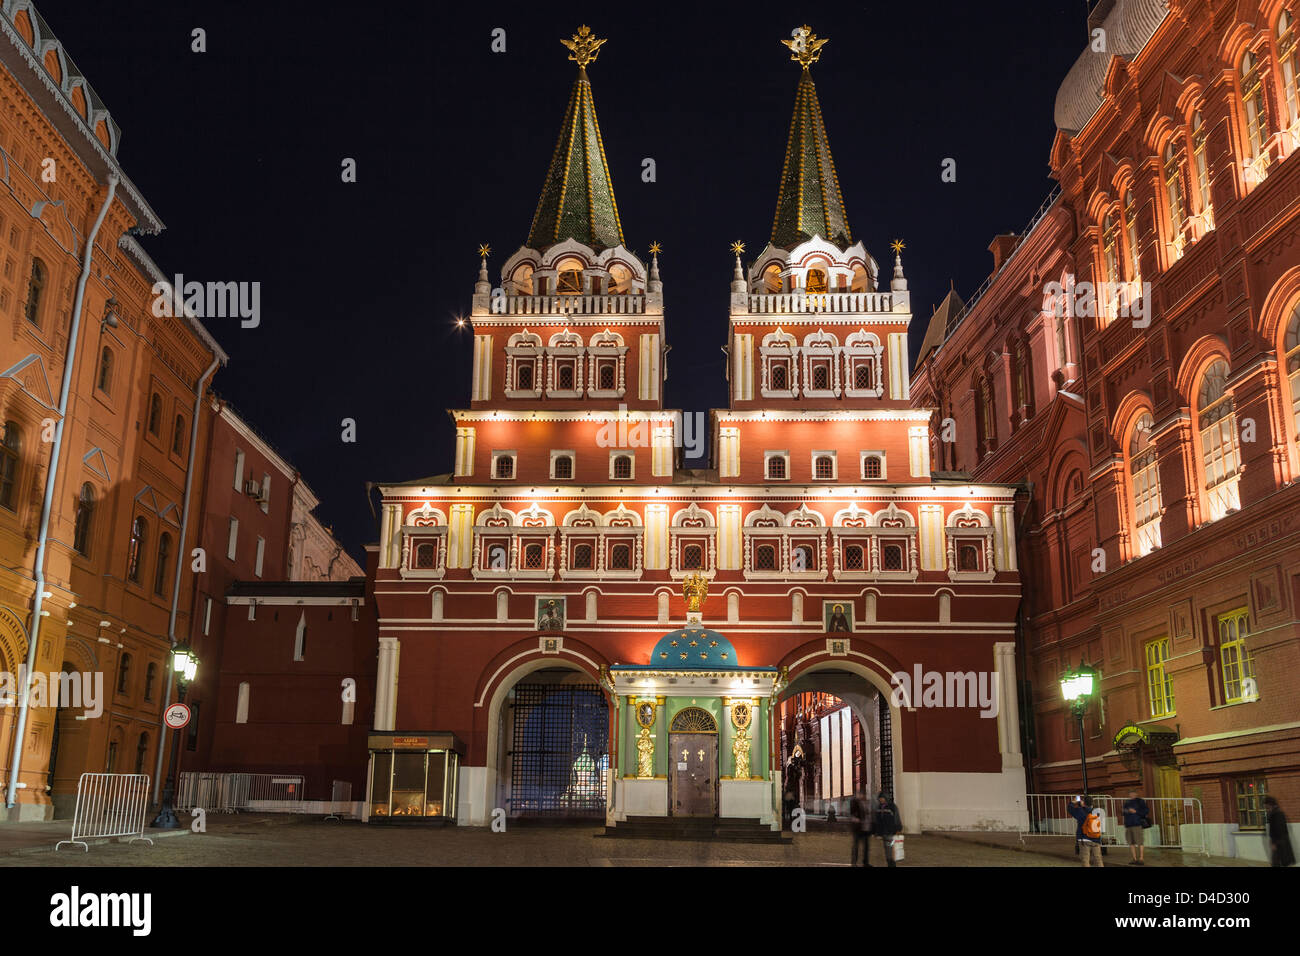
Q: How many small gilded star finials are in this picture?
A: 4